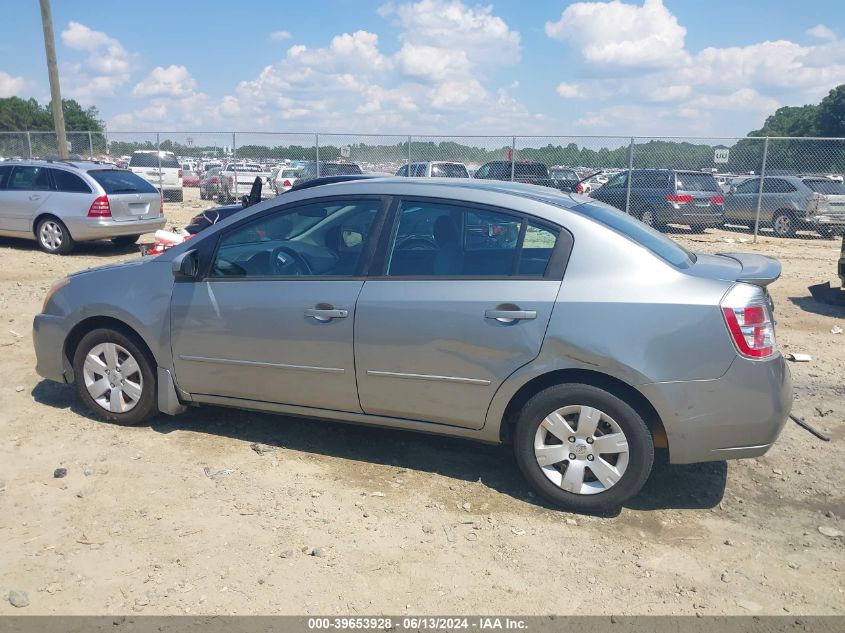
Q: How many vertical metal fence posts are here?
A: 9